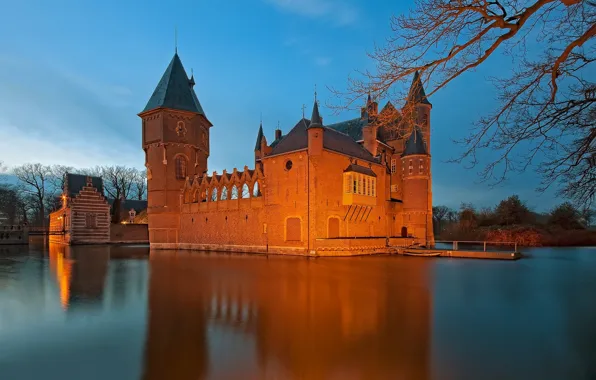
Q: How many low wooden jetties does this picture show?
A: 1